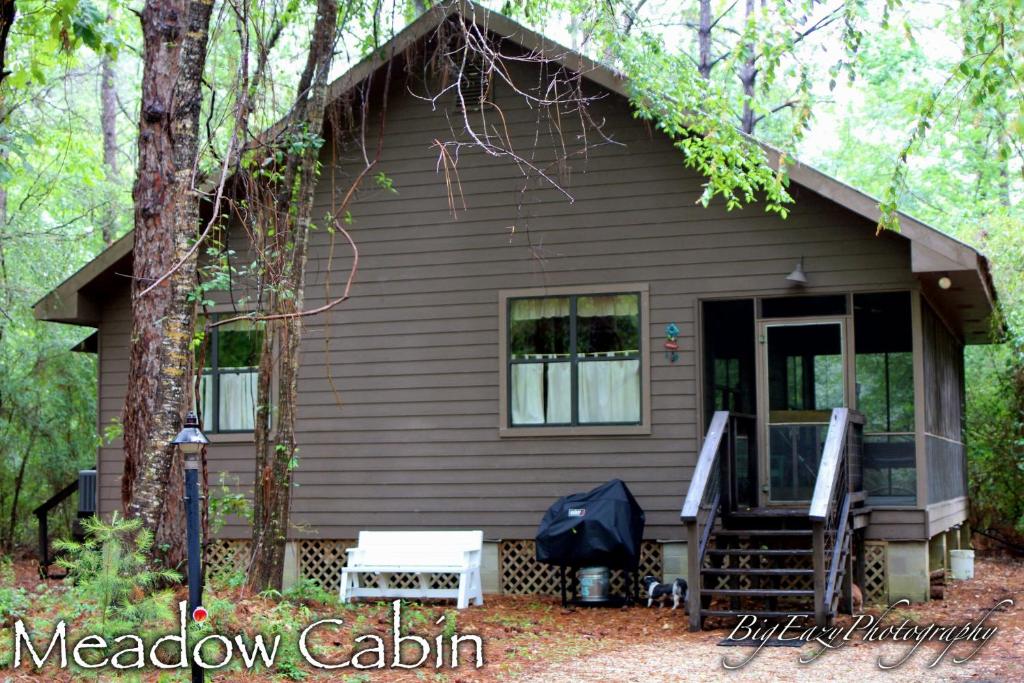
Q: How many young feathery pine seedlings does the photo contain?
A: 1